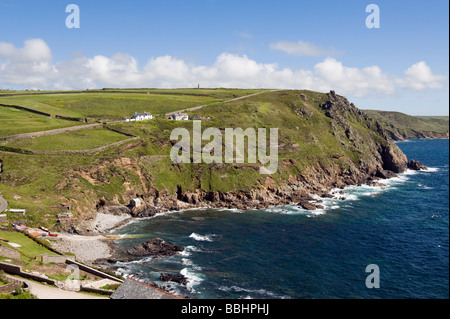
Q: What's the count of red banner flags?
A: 0